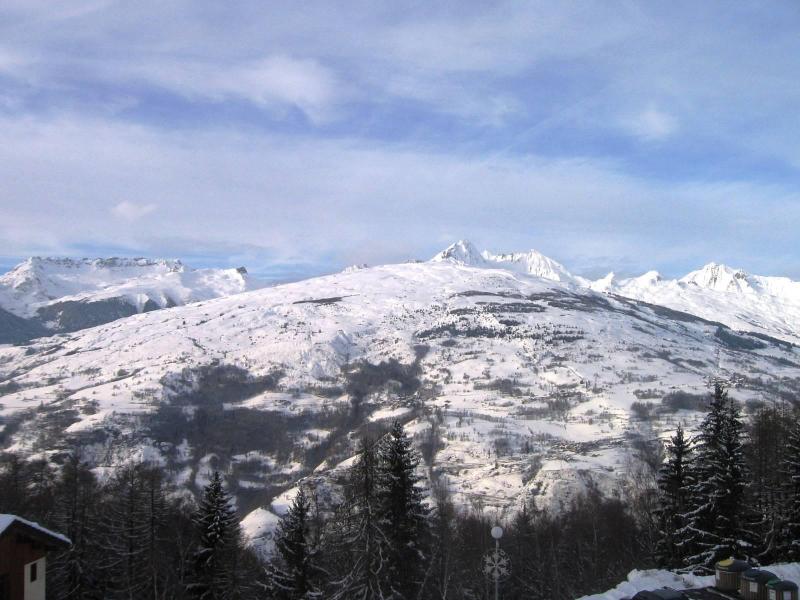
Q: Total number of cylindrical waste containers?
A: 3